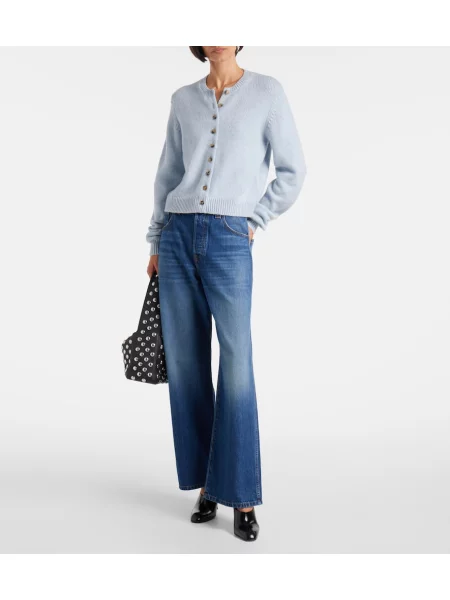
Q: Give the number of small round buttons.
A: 9